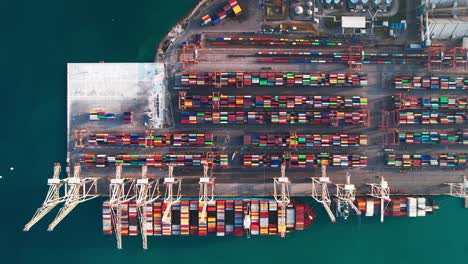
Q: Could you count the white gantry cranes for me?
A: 11